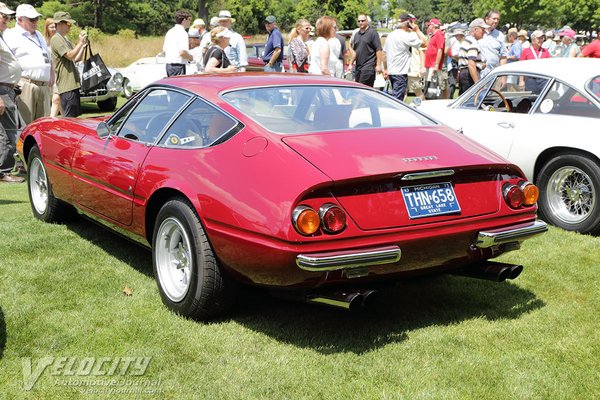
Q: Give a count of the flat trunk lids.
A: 1